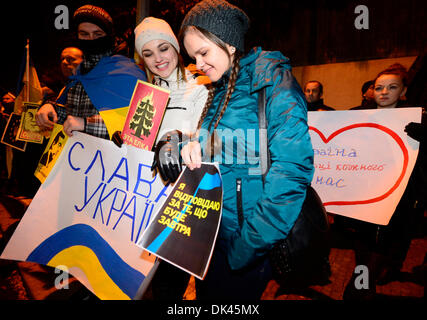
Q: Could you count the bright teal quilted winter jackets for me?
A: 1